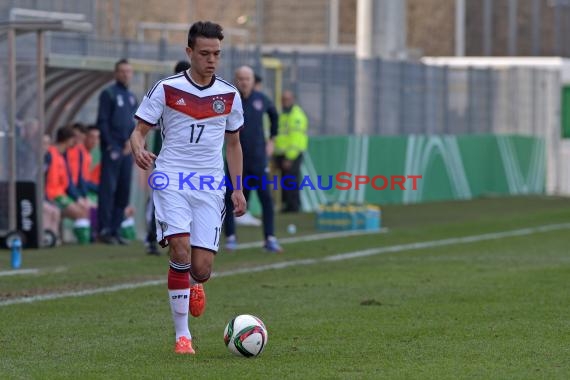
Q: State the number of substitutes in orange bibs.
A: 3